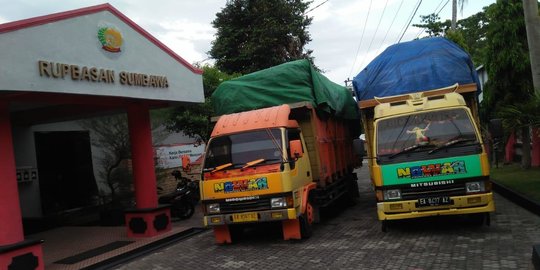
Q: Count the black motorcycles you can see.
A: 1